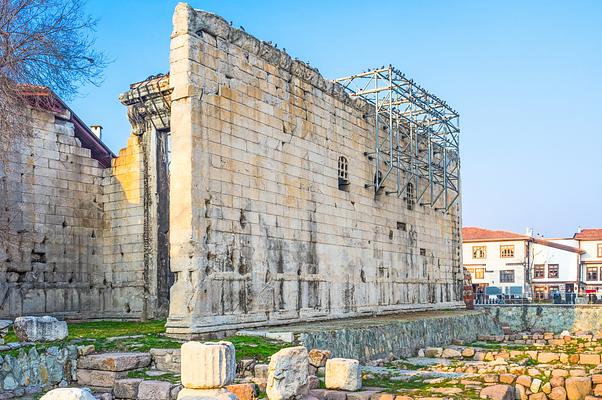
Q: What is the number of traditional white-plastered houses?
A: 3